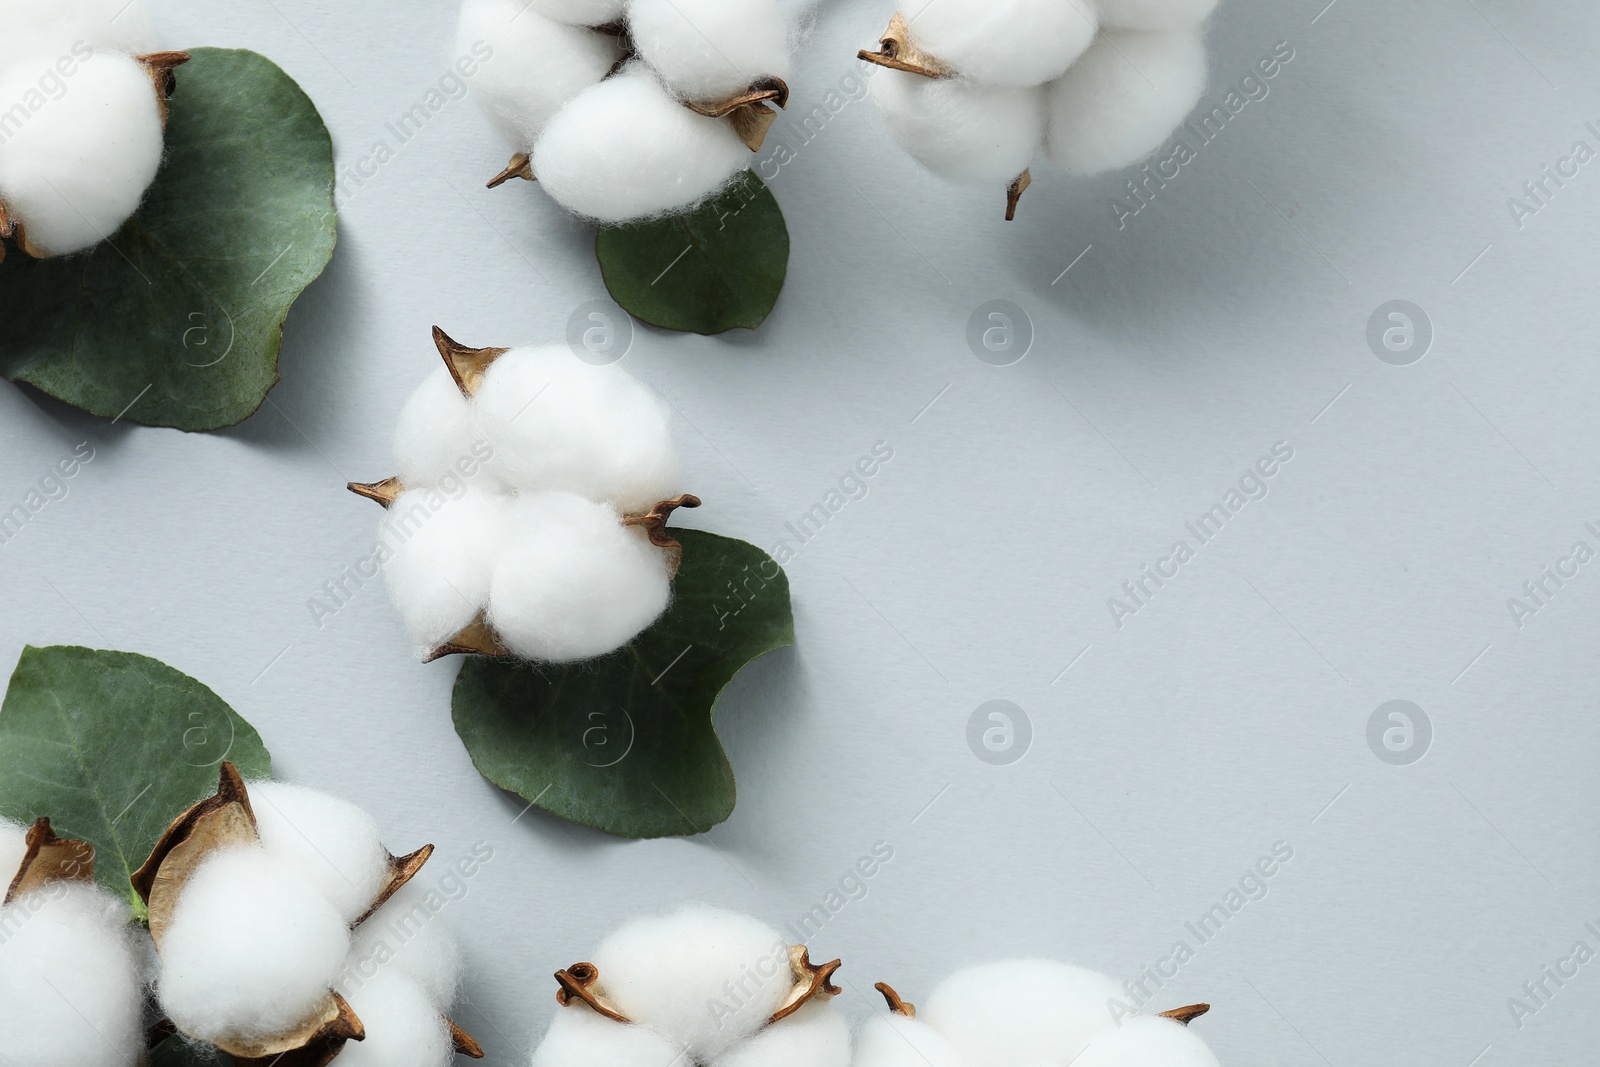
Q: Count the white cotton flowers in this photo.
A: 8